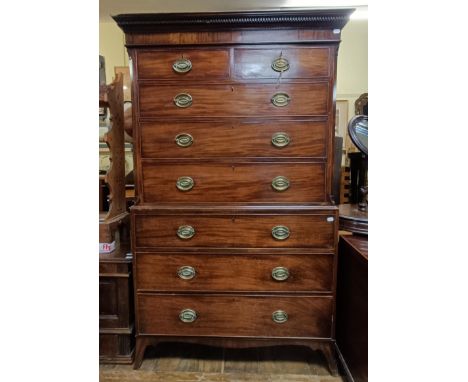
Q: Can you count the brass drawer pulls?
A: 14